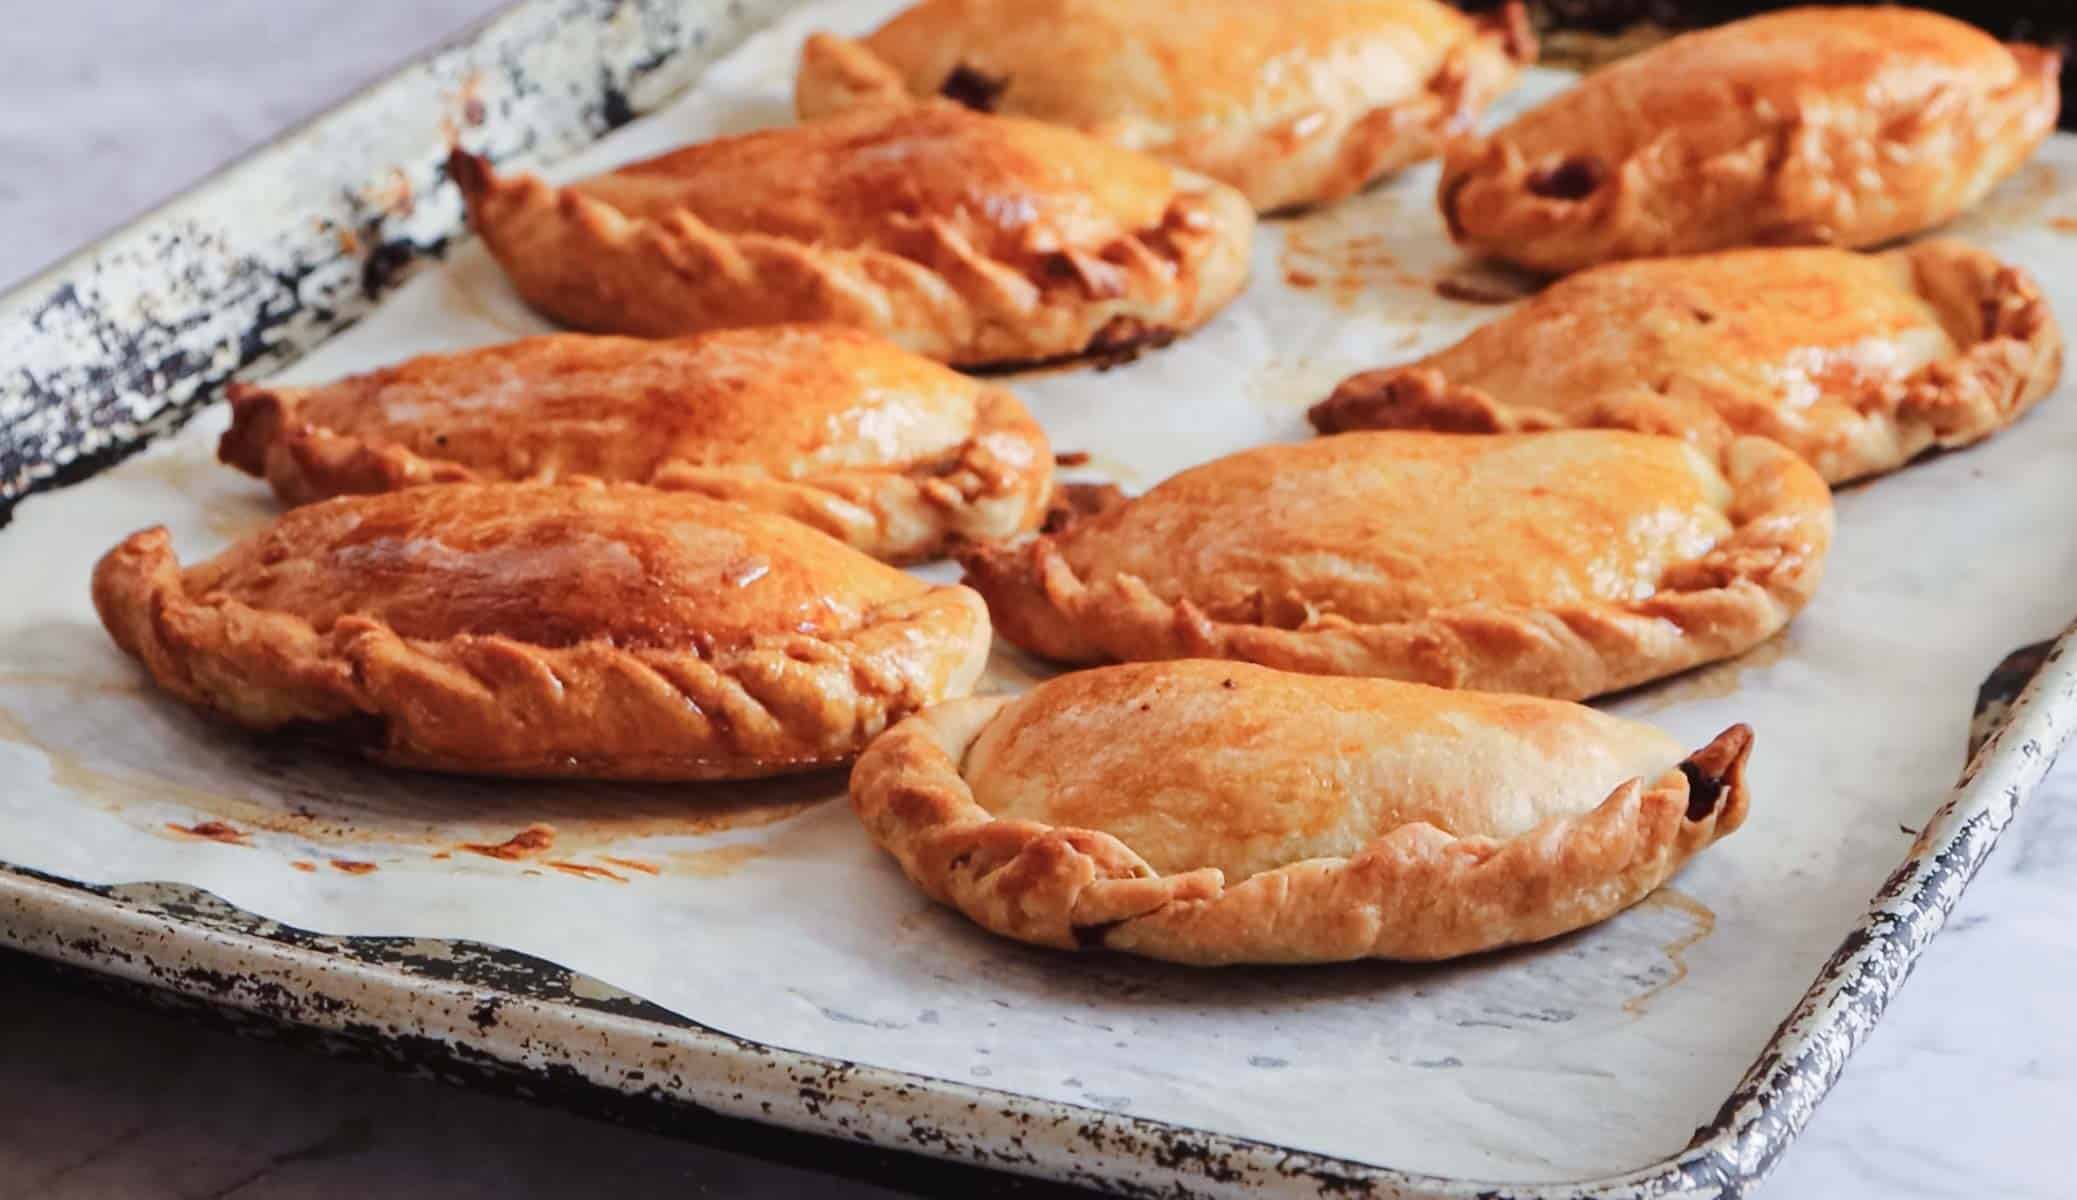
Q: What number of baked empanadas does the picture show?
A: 8